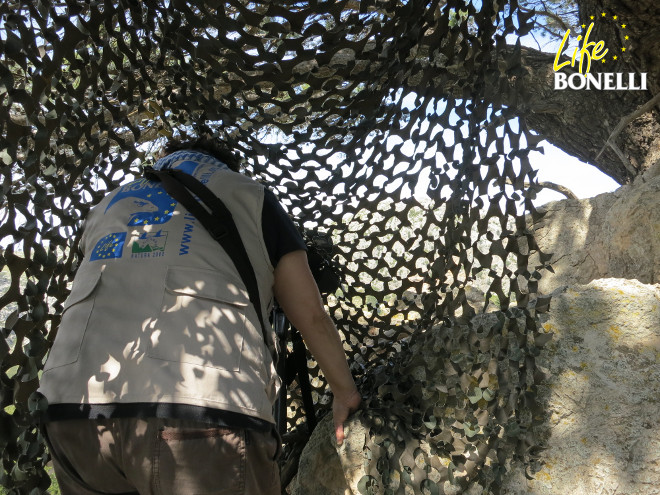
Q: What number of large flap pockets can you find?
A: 2